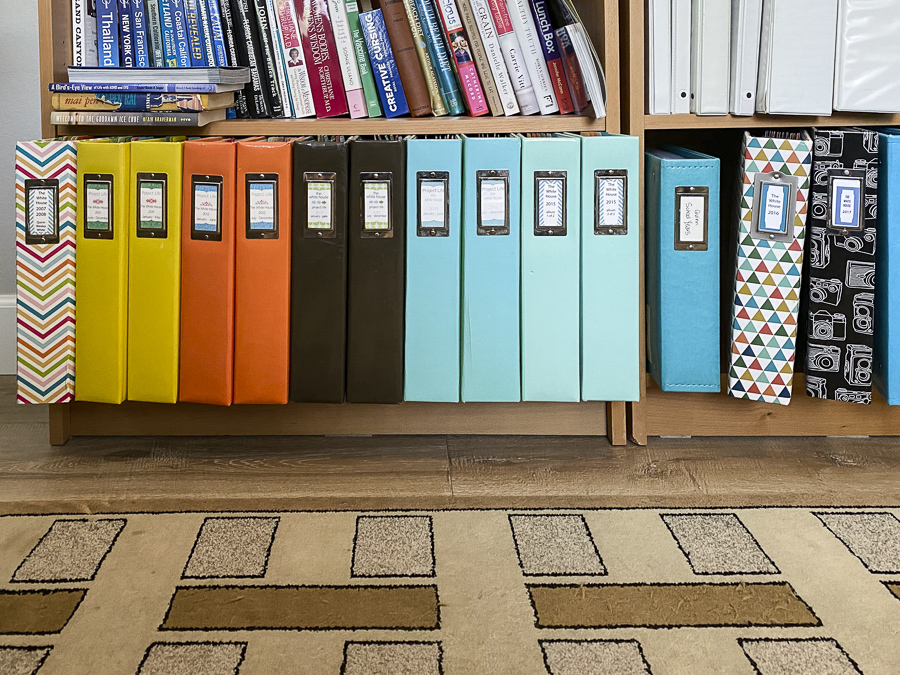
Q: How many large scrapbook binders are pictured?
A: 15